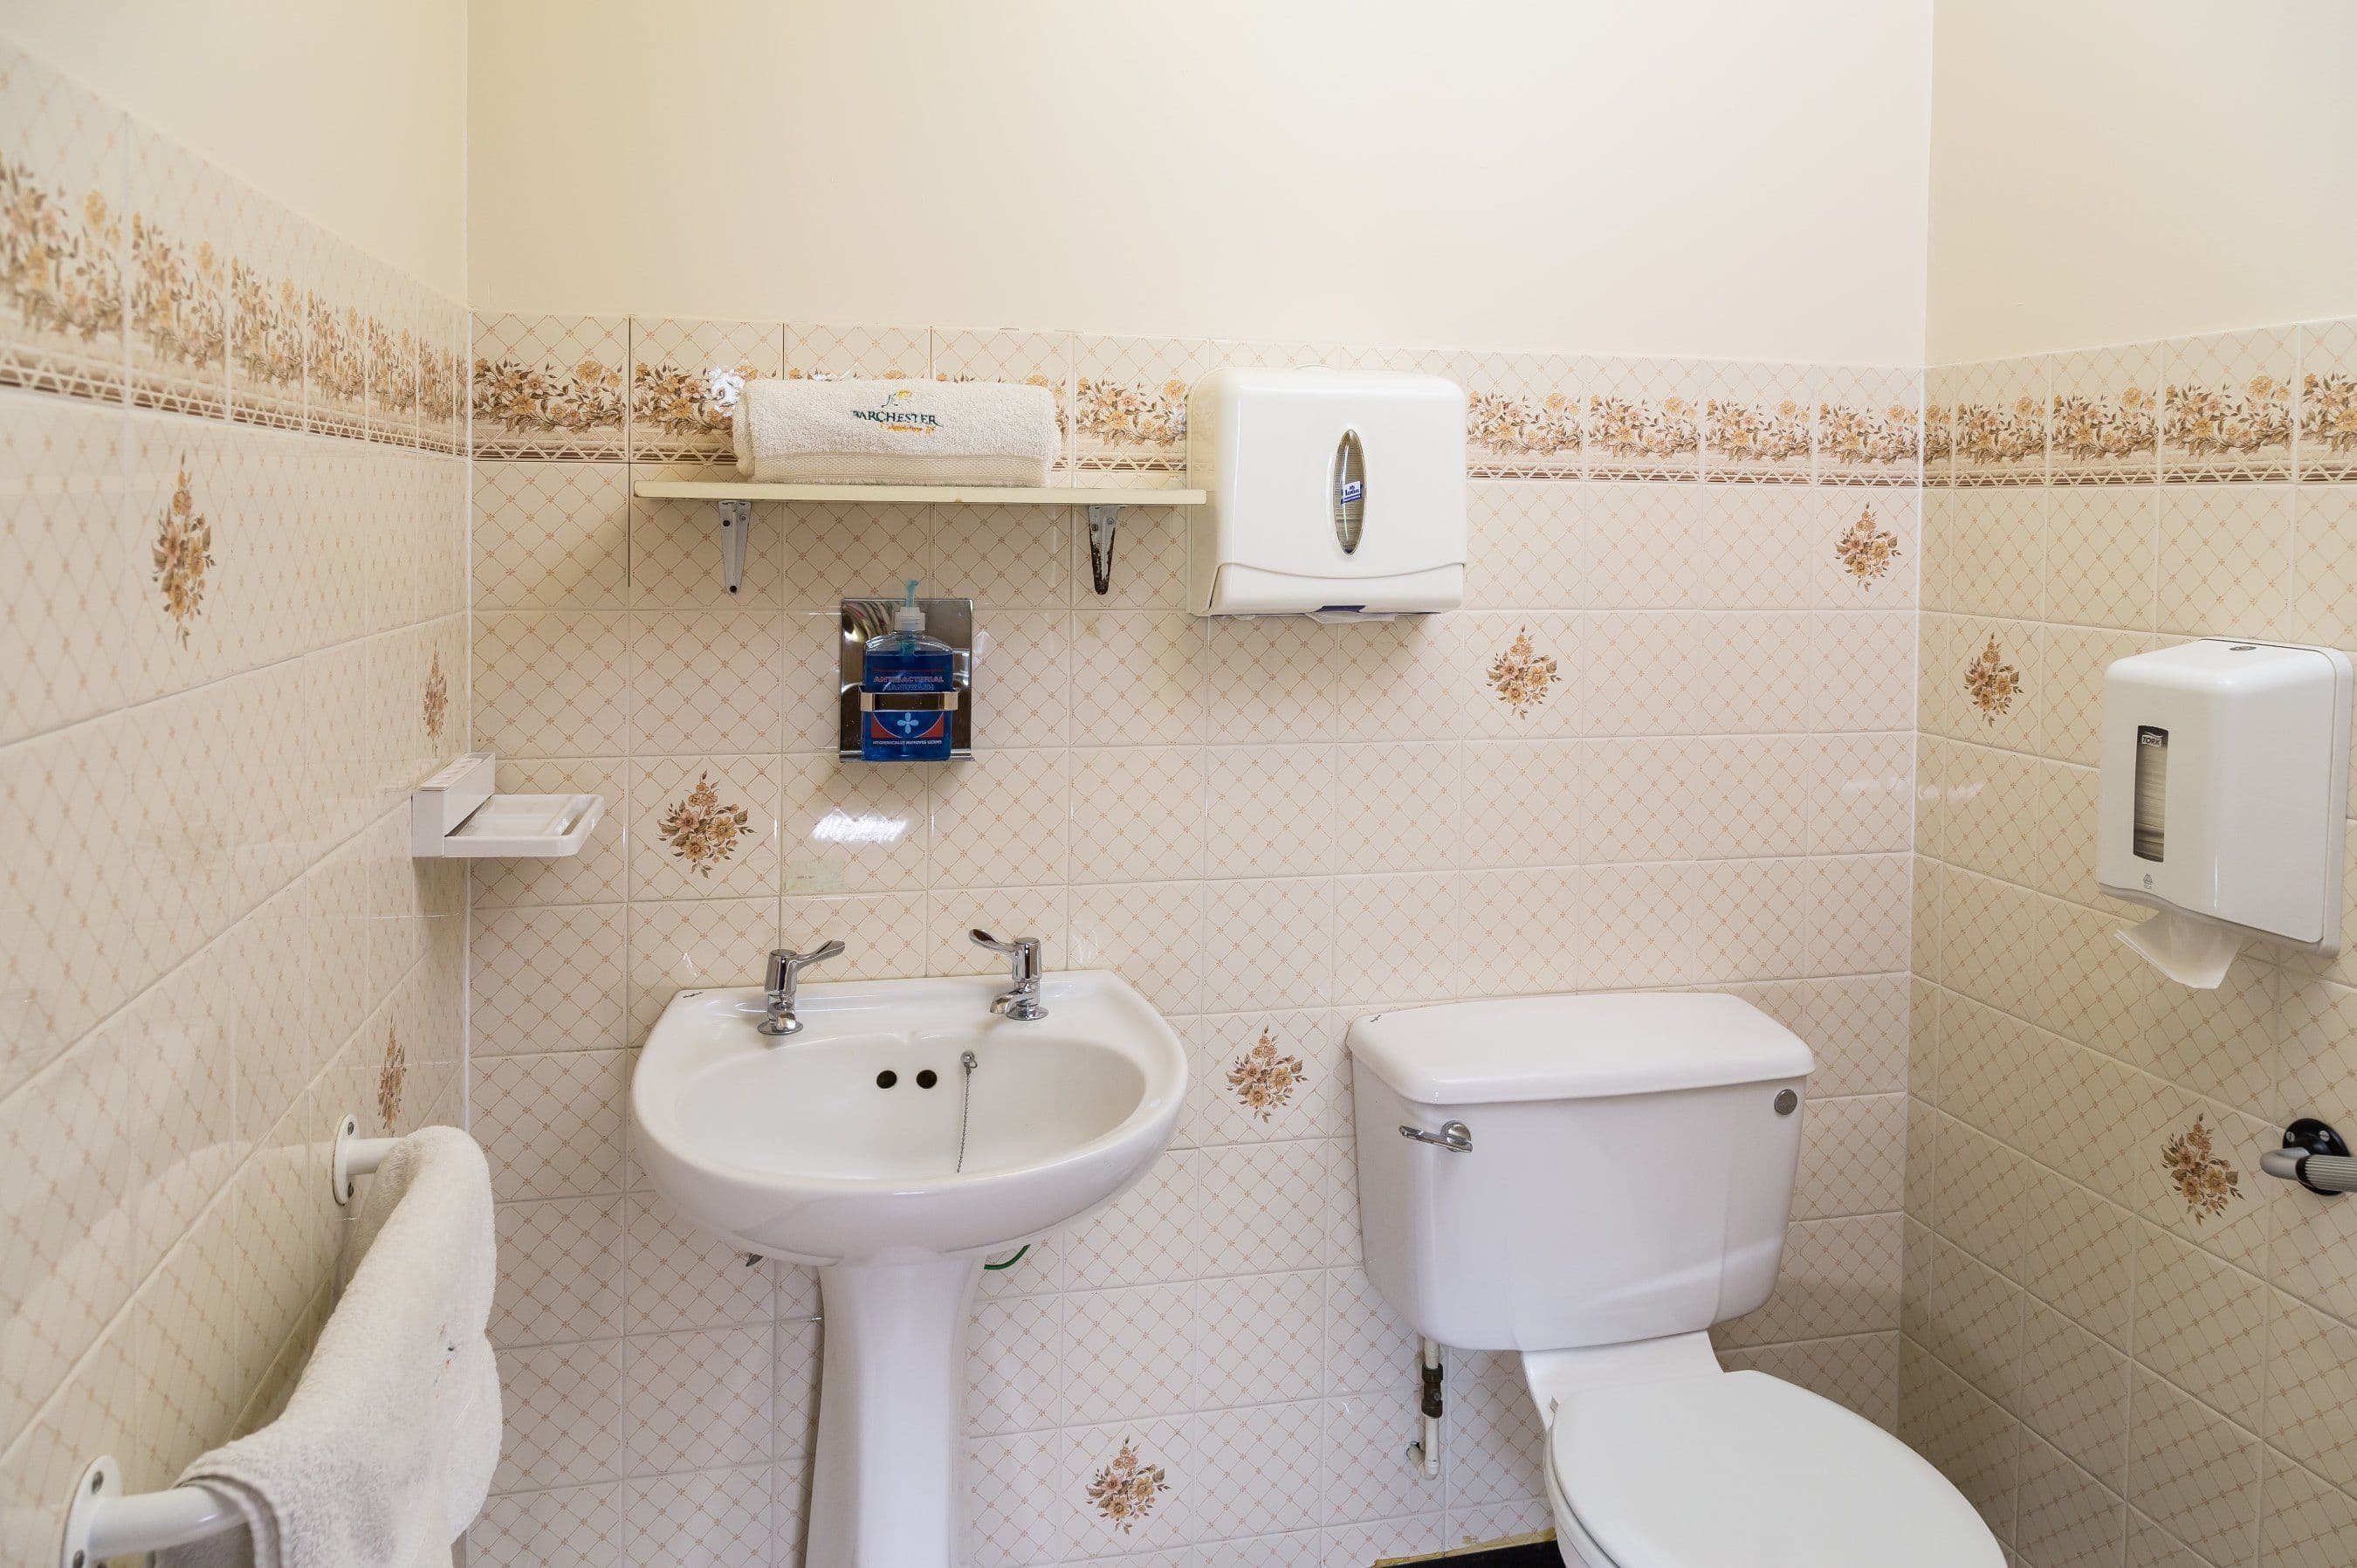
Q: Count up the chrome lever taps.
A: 2